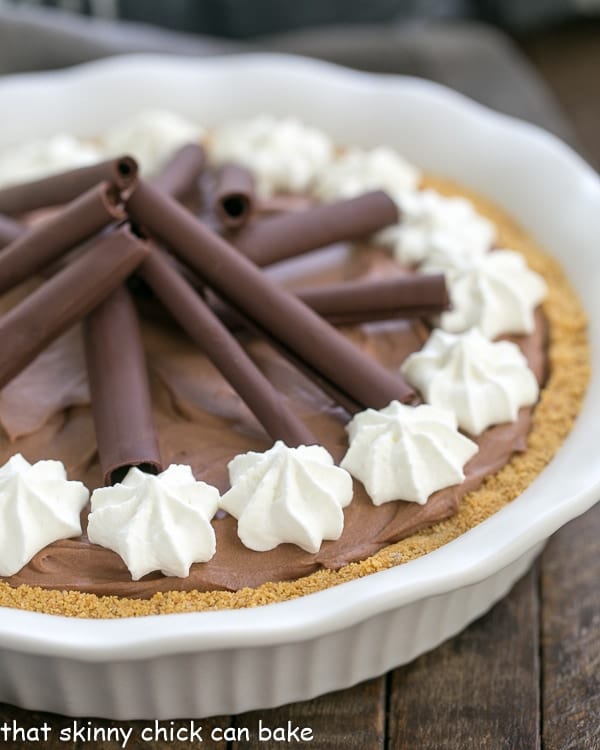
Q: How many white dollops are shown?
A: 11